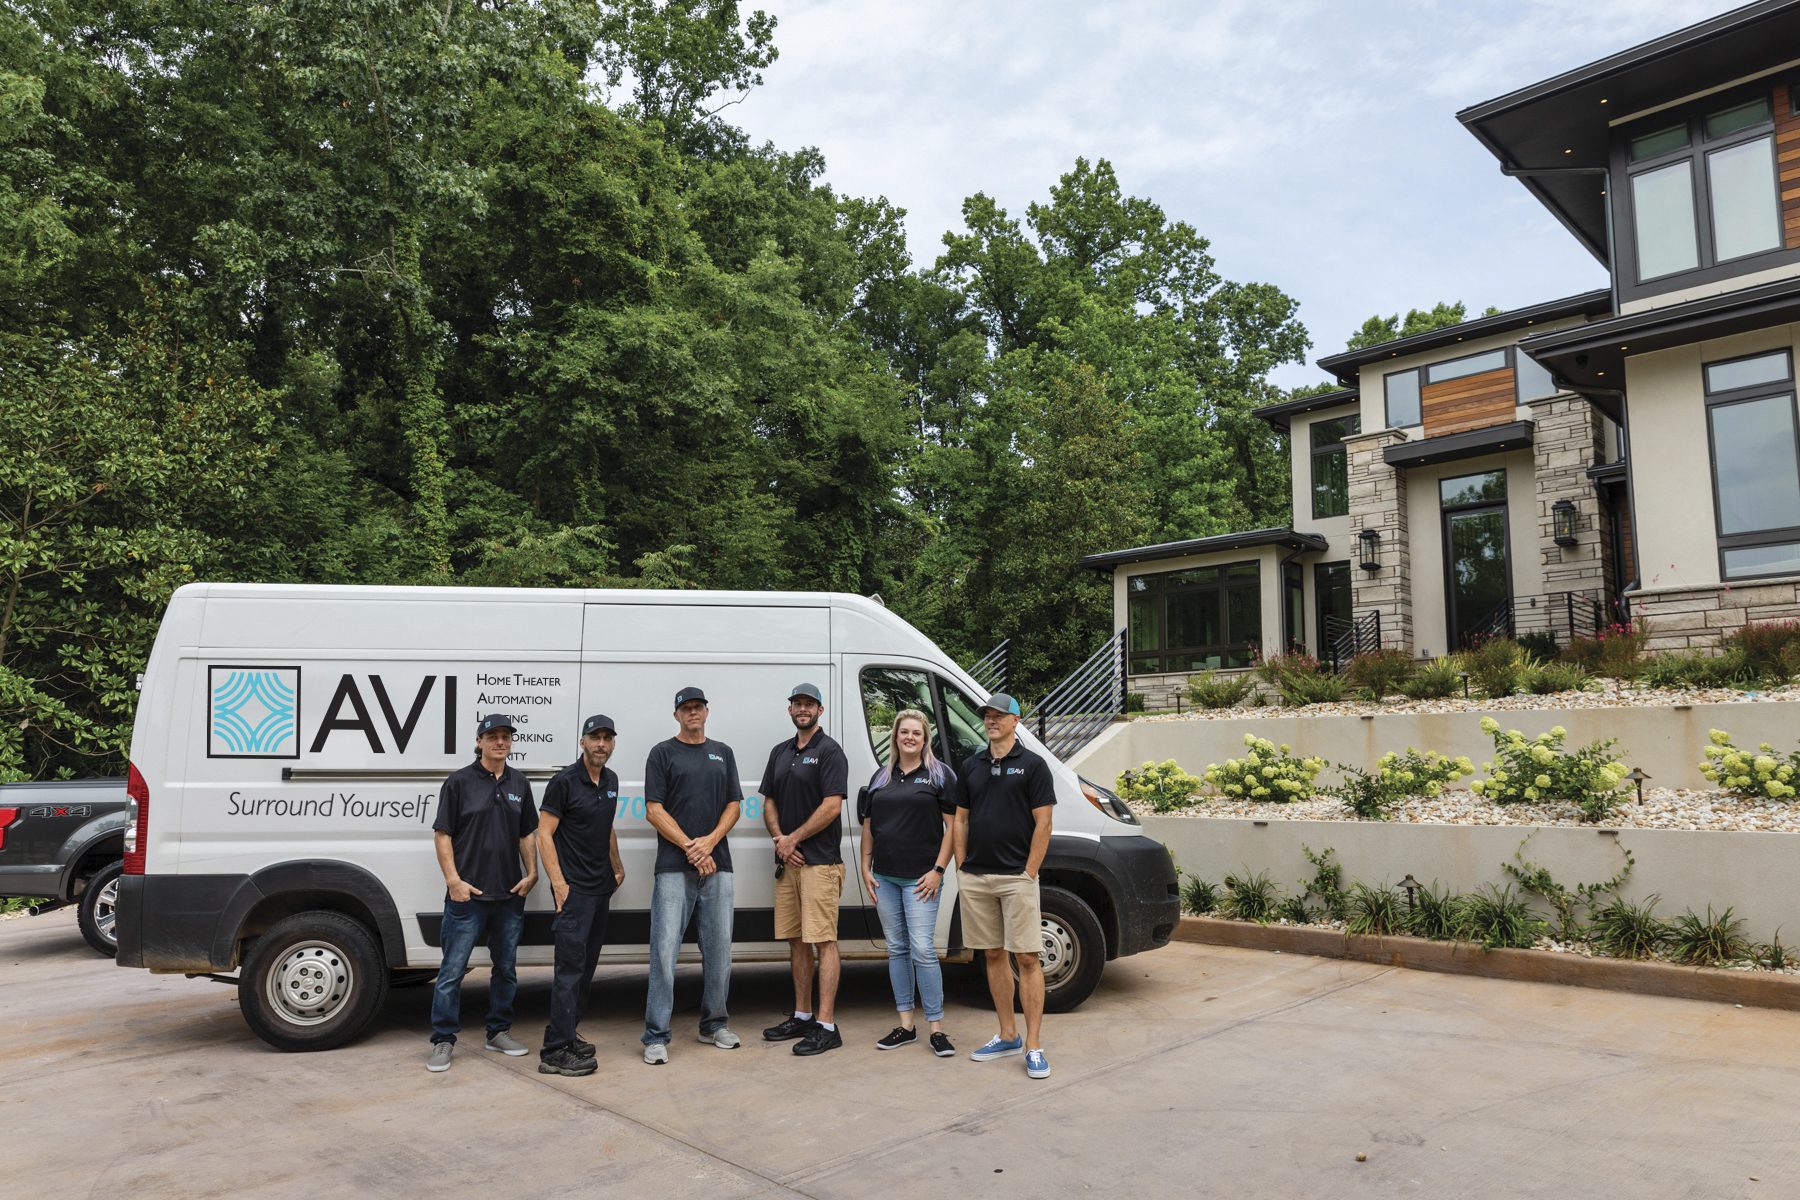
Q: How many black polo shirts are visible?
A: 5